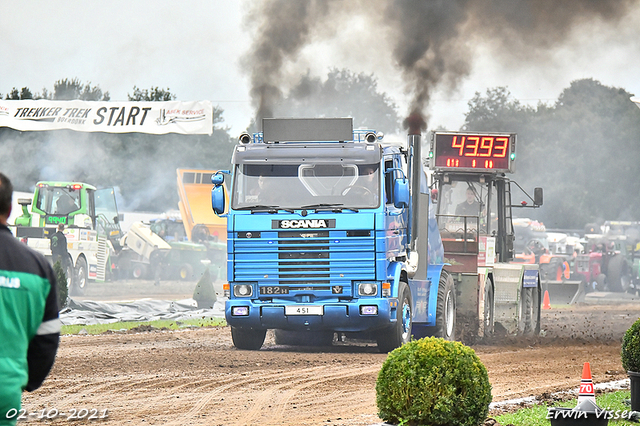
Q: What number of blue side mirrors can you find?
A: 3